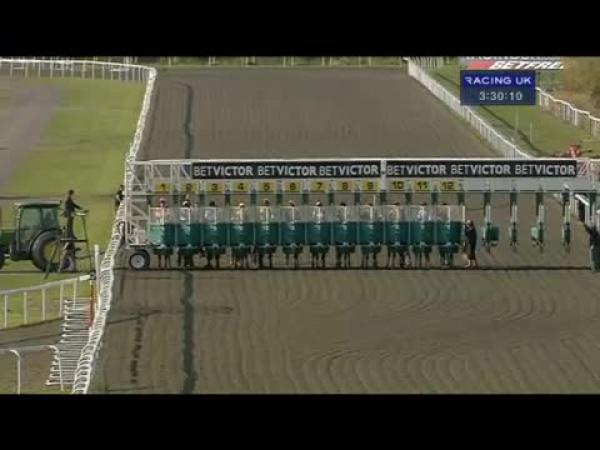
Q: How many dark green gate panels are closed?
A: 12